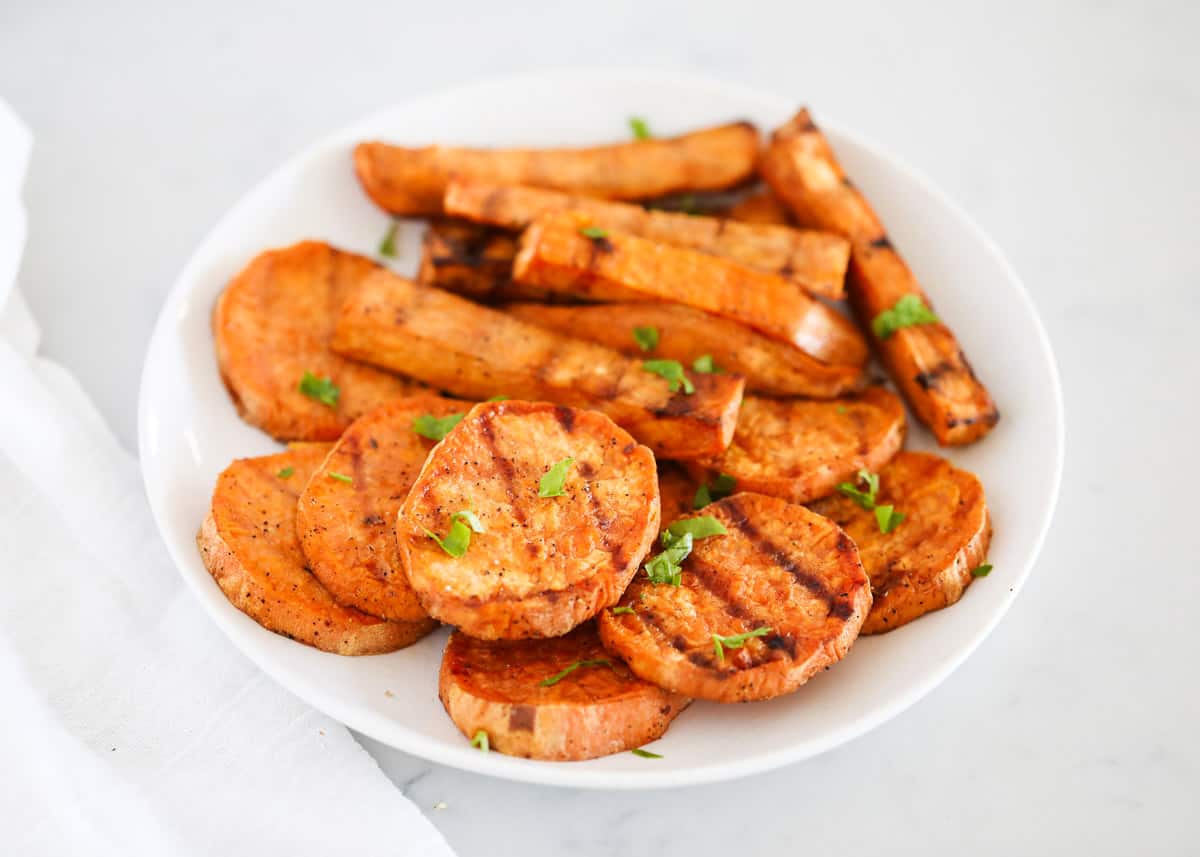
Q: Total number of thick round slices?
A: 8